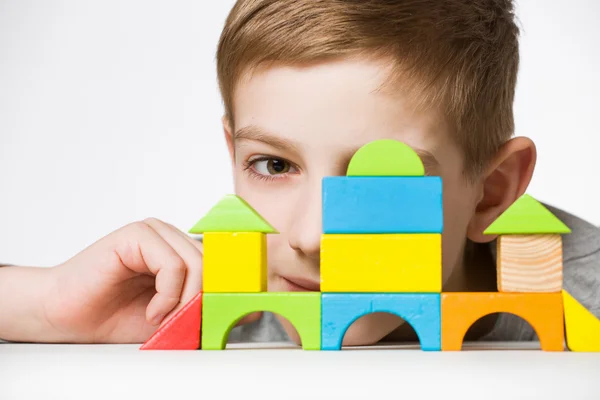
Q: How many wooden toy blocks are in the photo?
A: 12